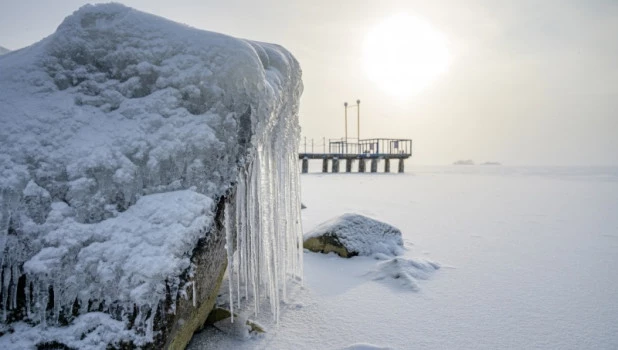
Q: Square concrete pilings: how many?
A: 8